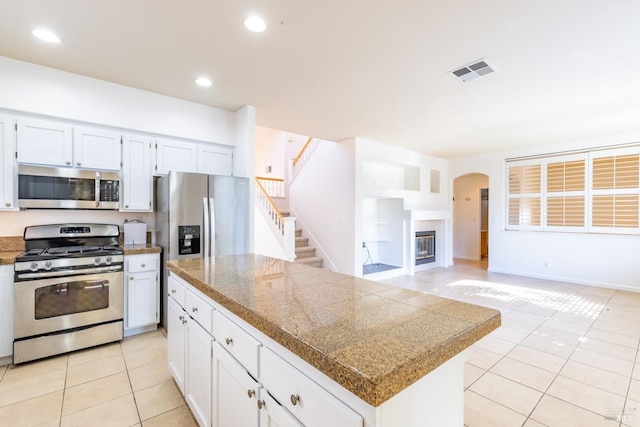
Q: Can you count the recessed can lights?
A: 3